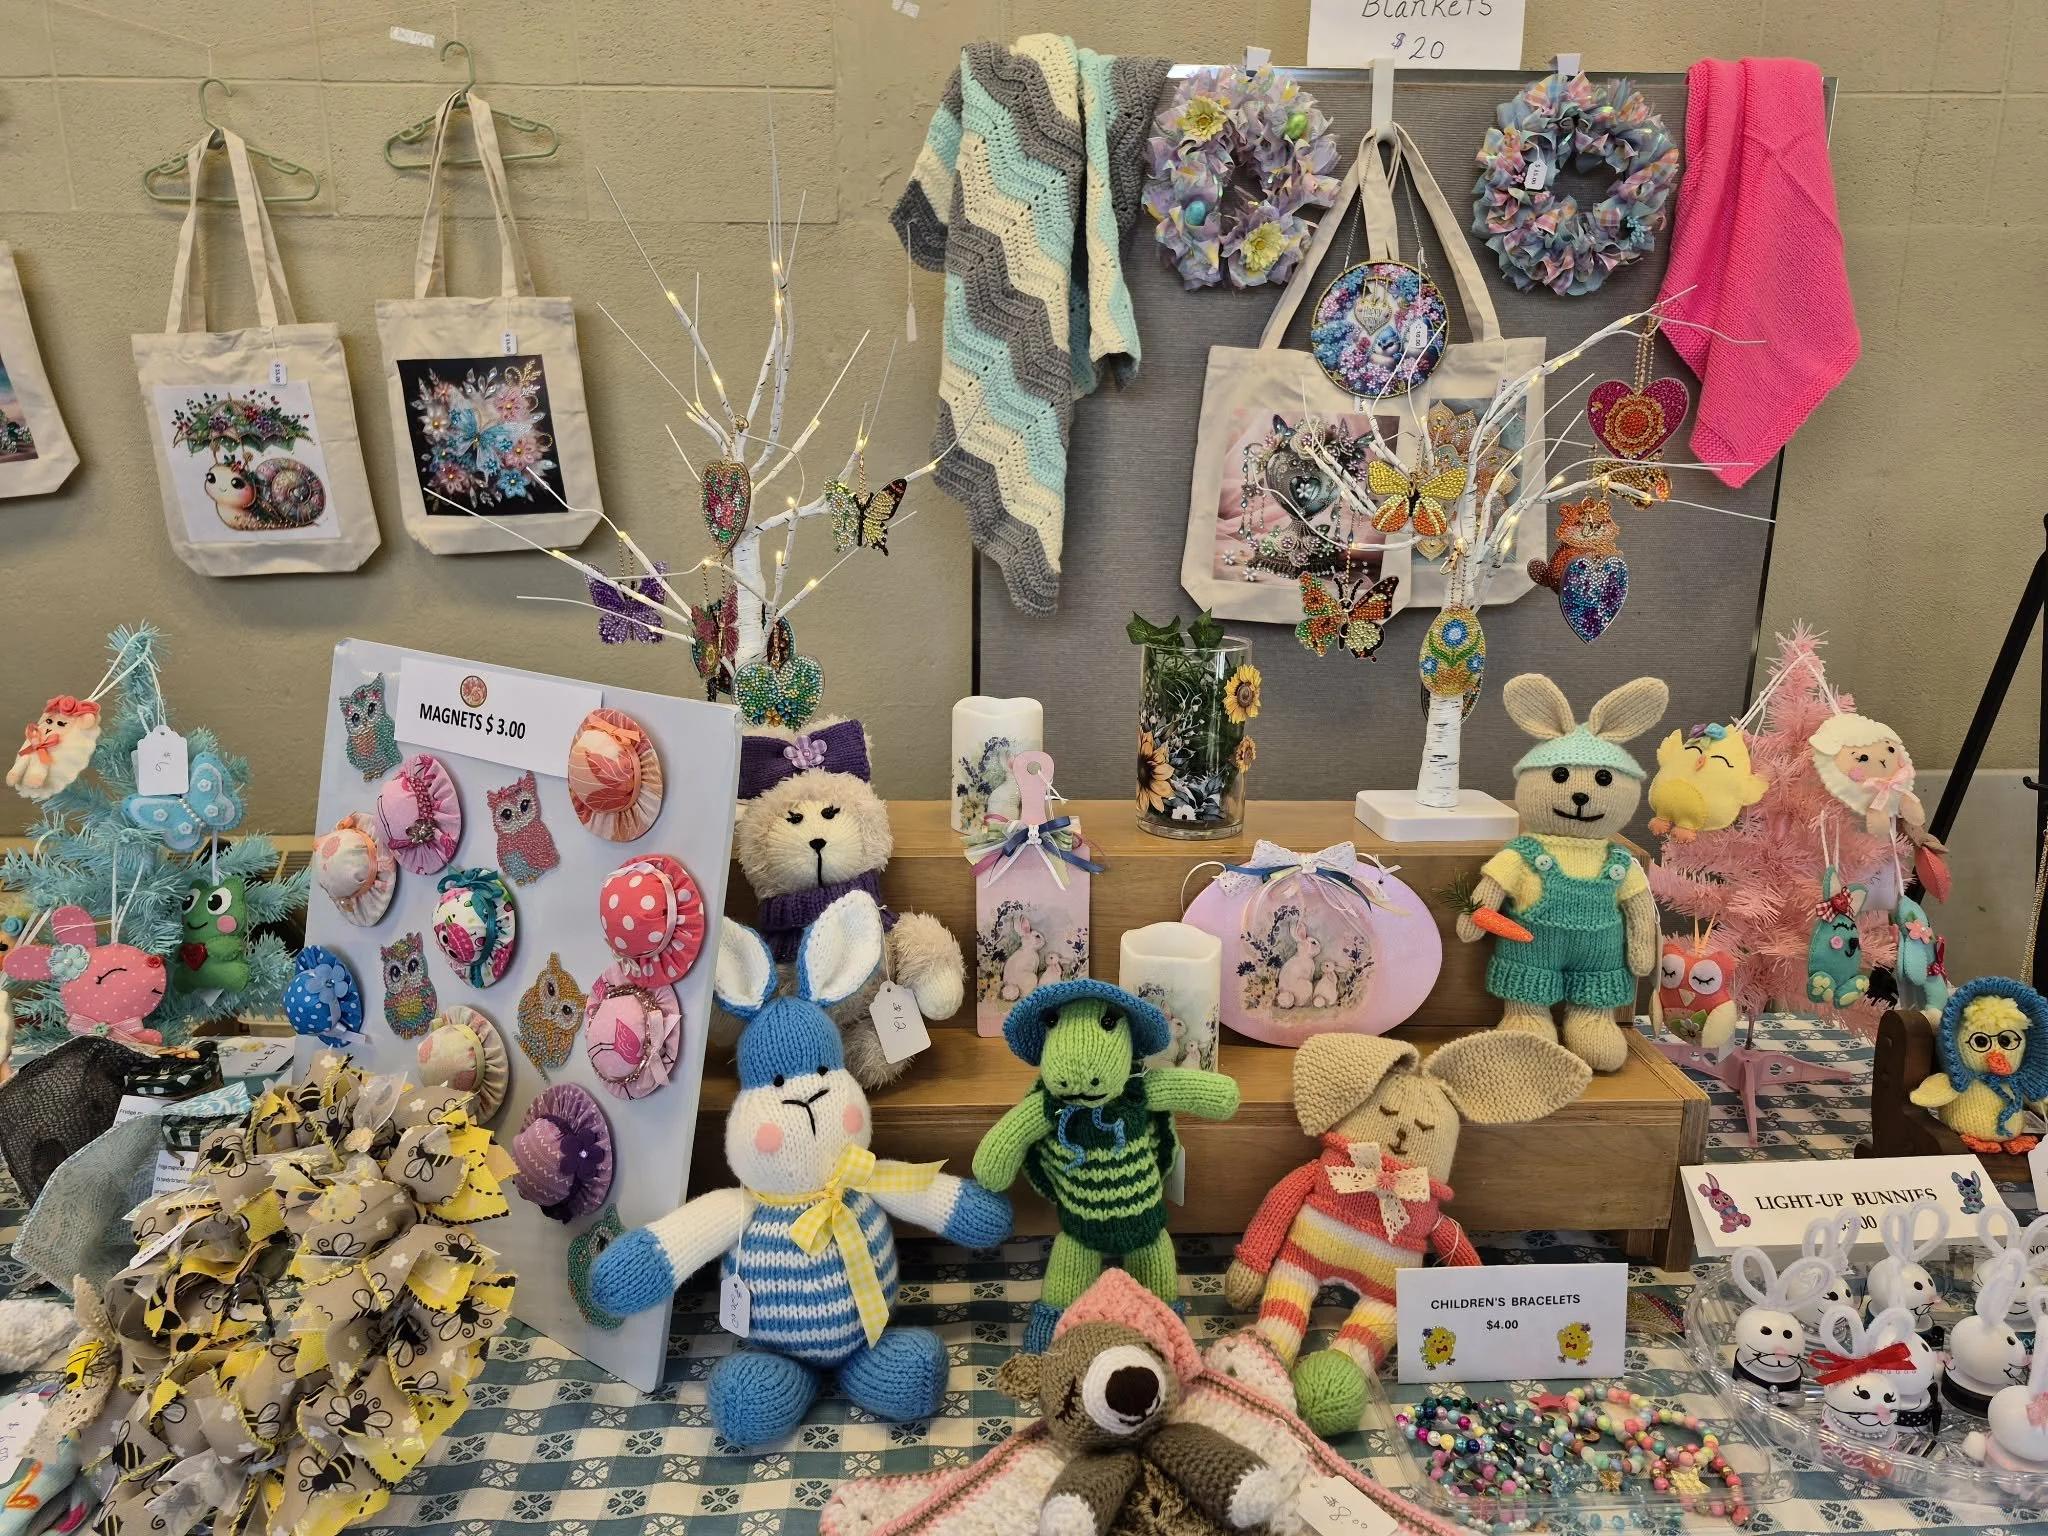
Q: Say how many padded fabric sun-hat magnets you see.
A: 9